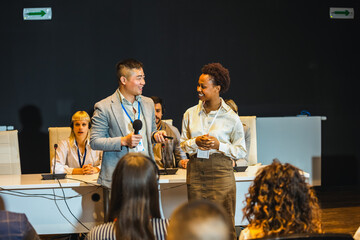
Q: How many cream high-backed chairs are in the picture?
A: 4